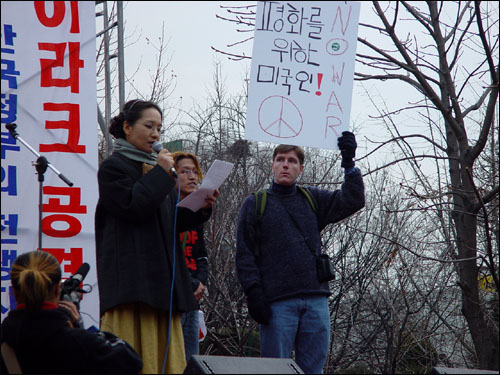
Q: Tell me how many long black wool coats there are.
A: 1